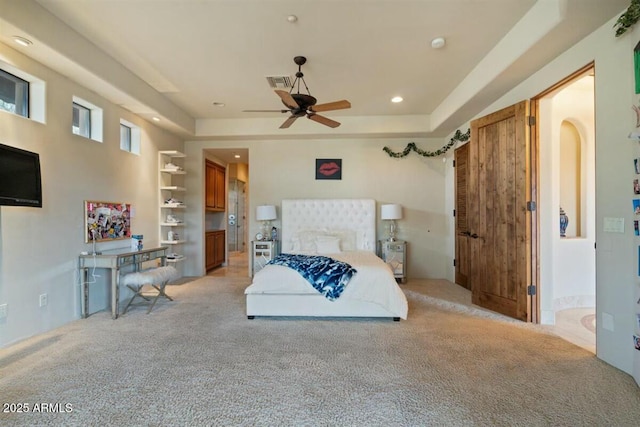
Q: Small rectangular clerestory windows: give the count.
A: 3